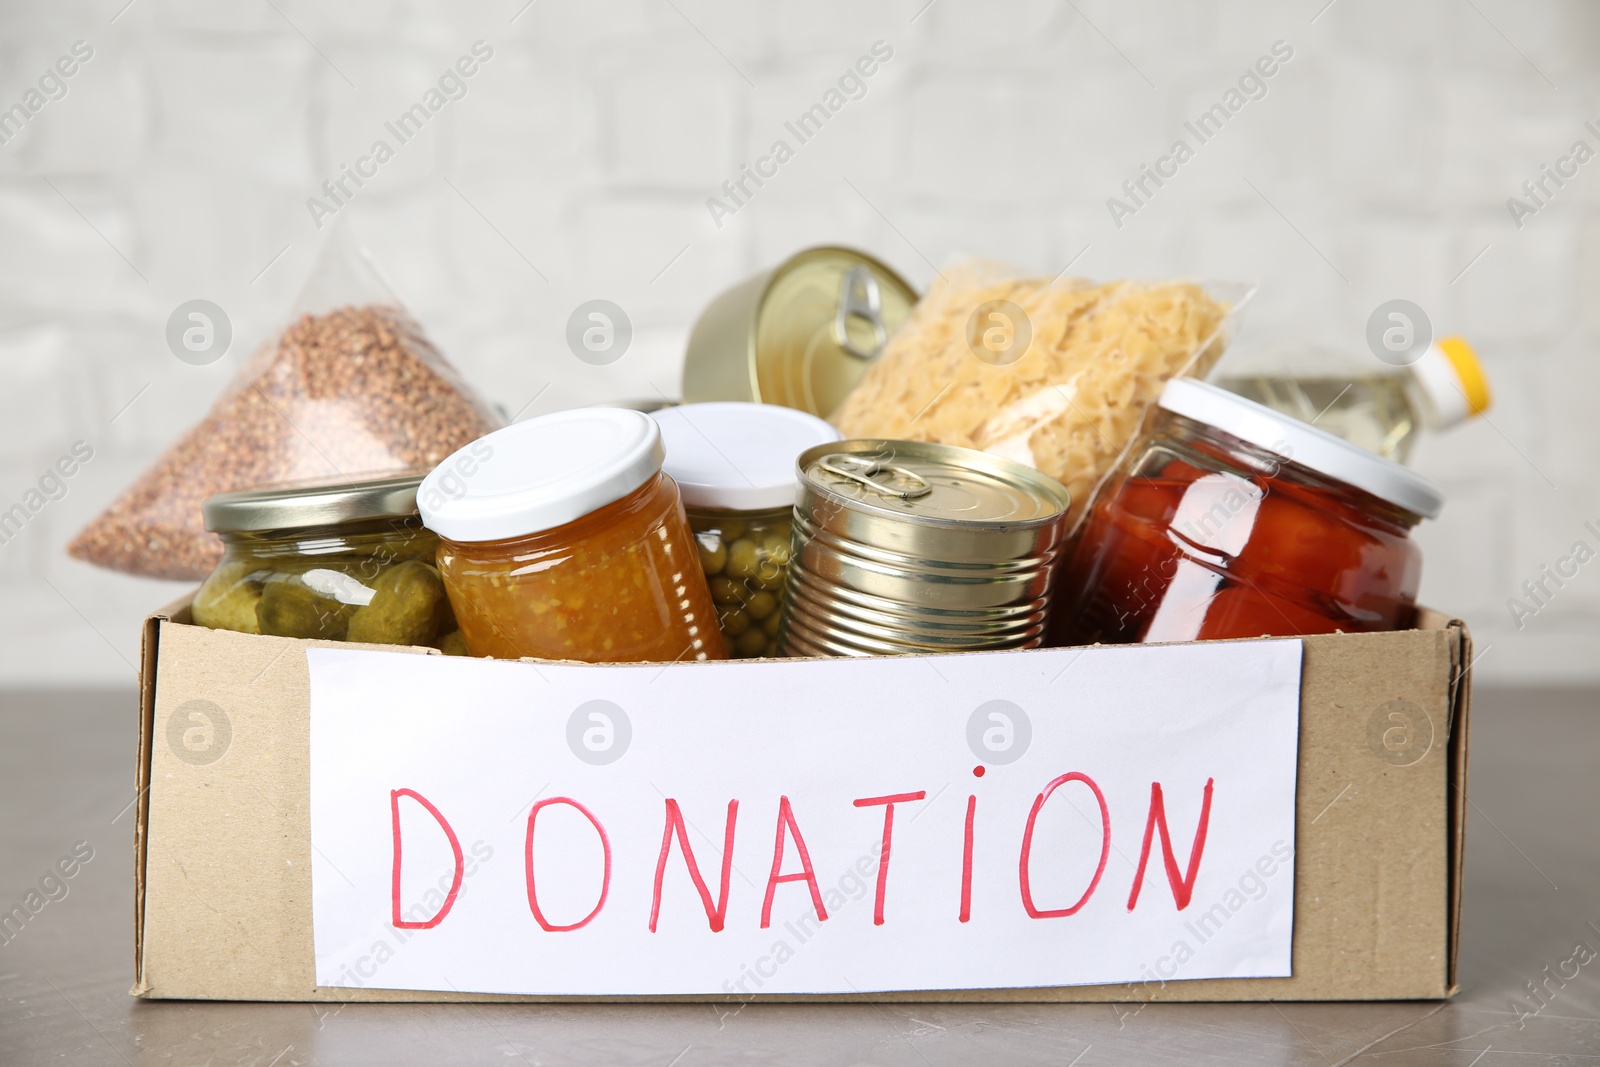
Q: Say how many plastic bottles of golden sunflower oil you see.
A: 1